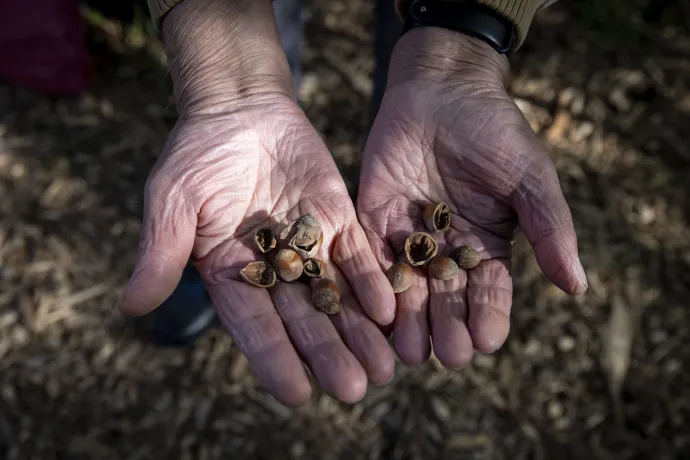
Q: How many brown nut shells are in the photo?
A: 11